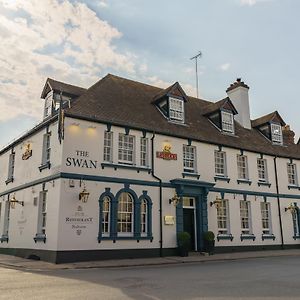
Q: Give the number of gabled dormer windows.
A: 4